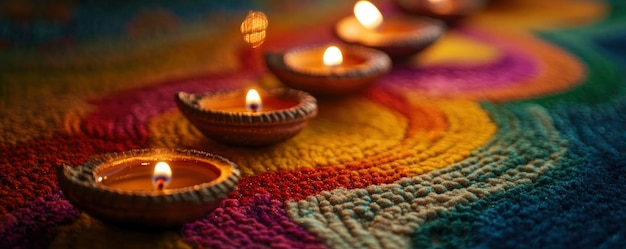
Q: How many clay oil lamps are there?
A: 5